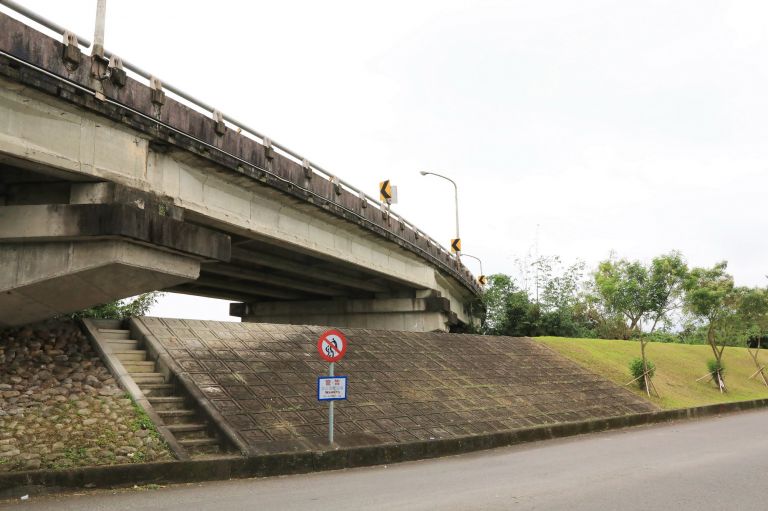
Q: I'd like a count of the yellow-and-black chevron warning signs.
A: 3